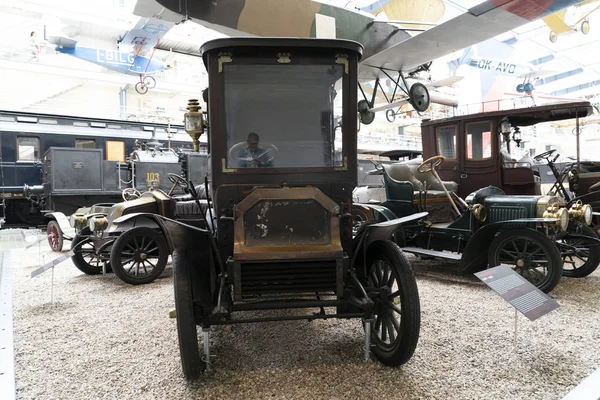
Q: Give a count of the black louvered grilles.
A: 1